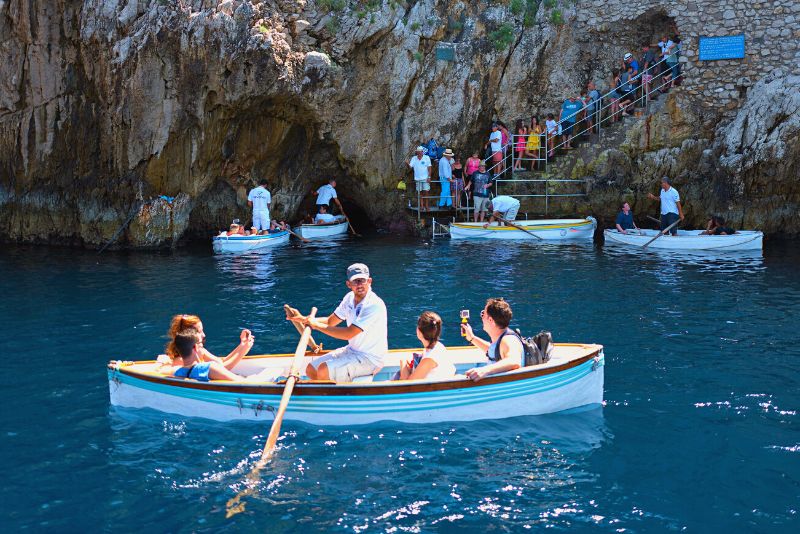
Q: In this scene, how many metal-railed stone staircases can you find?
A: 1